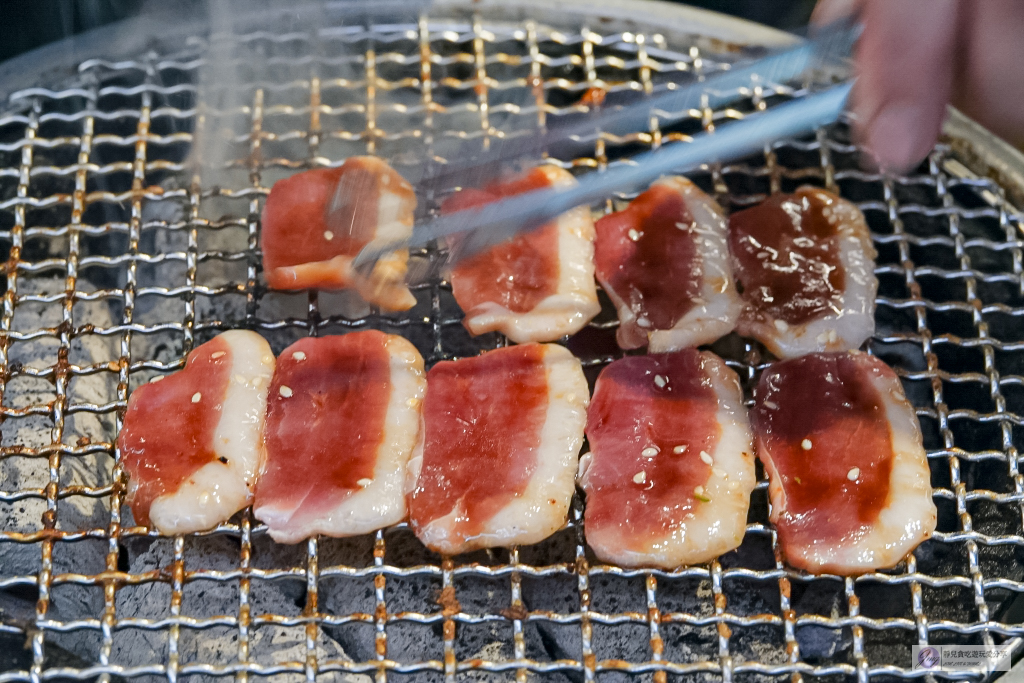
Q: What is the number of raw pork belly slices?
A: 9